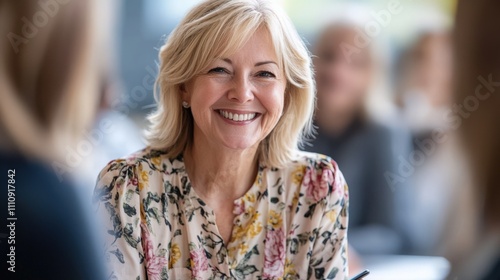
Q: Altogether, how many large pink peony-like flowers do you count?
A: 4